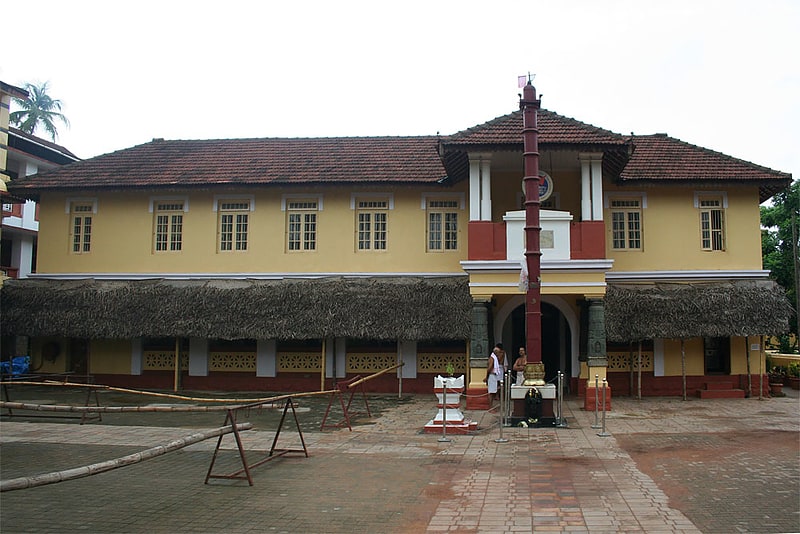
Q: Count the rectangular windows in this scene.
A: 8